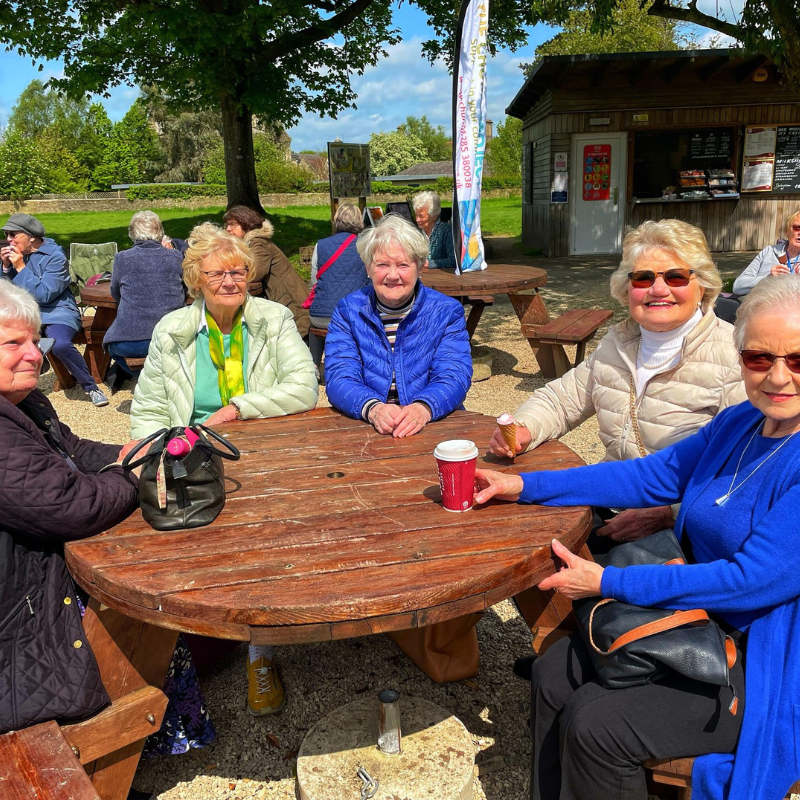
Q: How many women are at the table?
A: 5